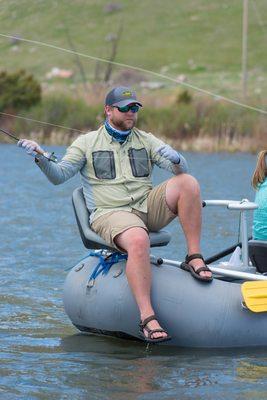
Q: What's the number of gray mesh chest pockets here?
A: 2